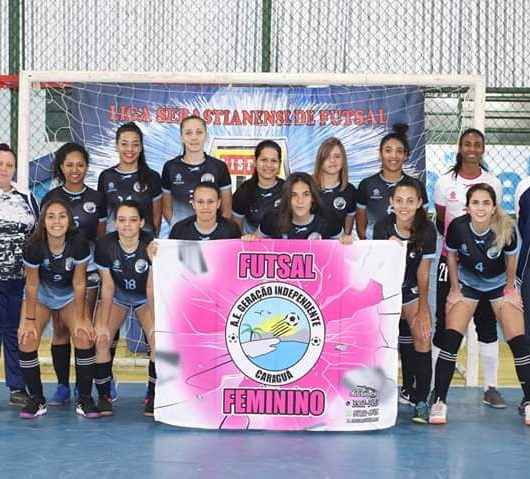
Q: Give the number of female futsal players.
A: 13